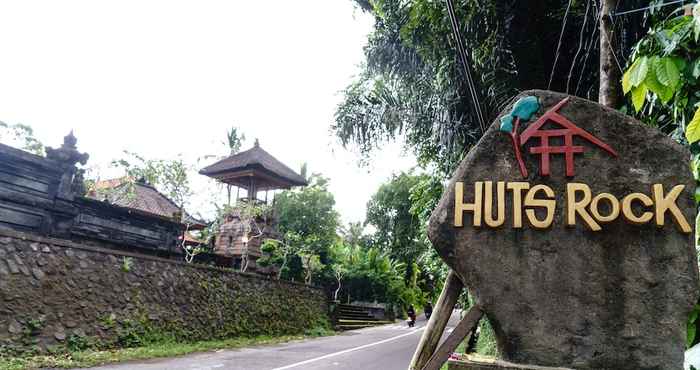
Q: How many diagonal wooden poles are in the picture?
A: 2